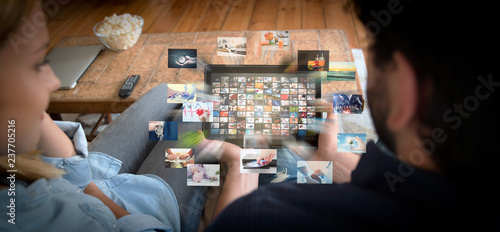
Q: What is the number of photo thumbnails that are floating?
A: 14